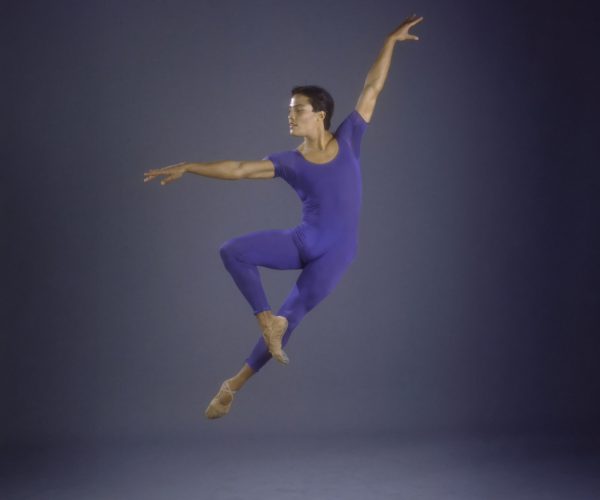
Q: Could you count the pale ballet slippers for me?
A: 2